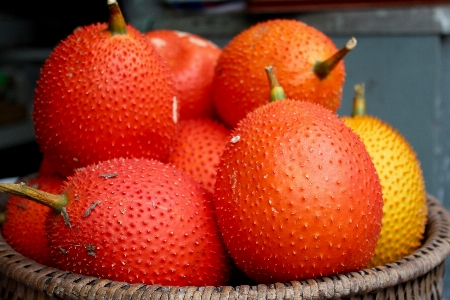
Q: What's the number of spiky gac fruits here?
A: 8